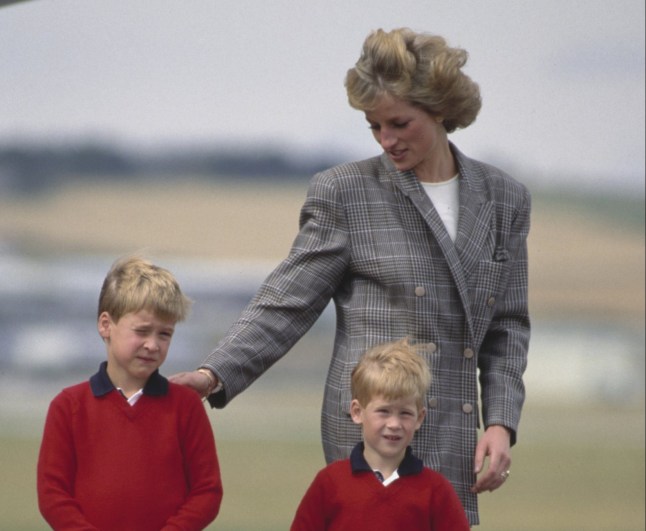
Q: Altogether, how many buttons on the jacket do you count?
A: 6